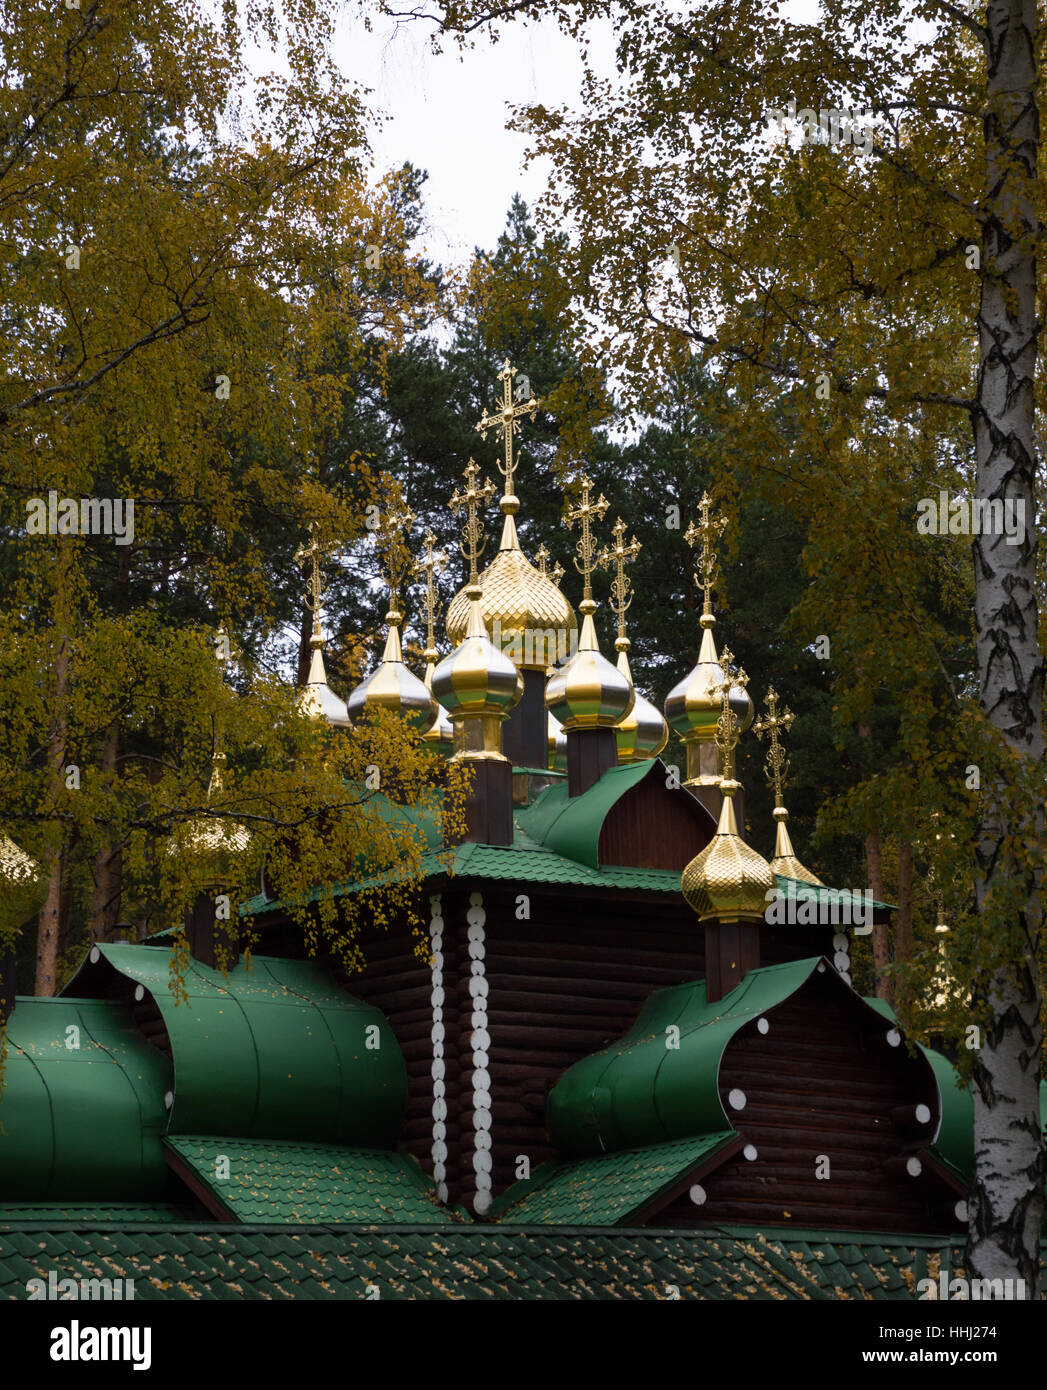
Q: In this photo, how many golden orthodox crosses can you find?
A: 11